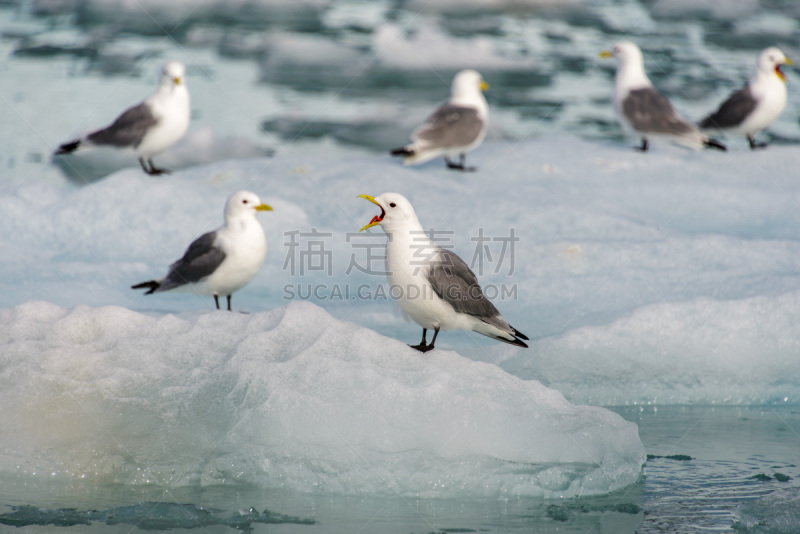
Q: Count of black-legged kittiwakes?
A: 6